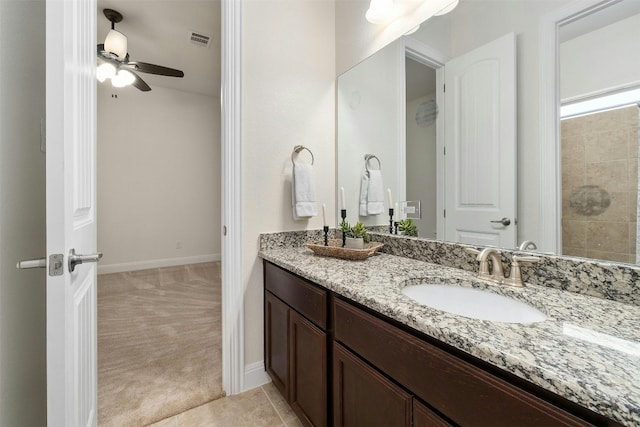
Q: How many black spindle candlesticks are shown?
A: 2